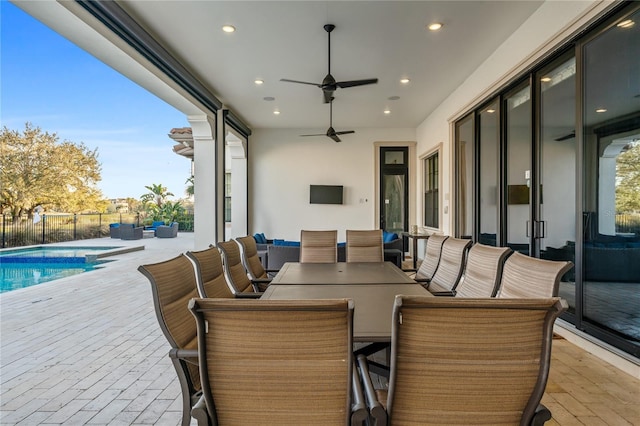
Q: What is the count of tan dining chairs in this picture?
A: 12